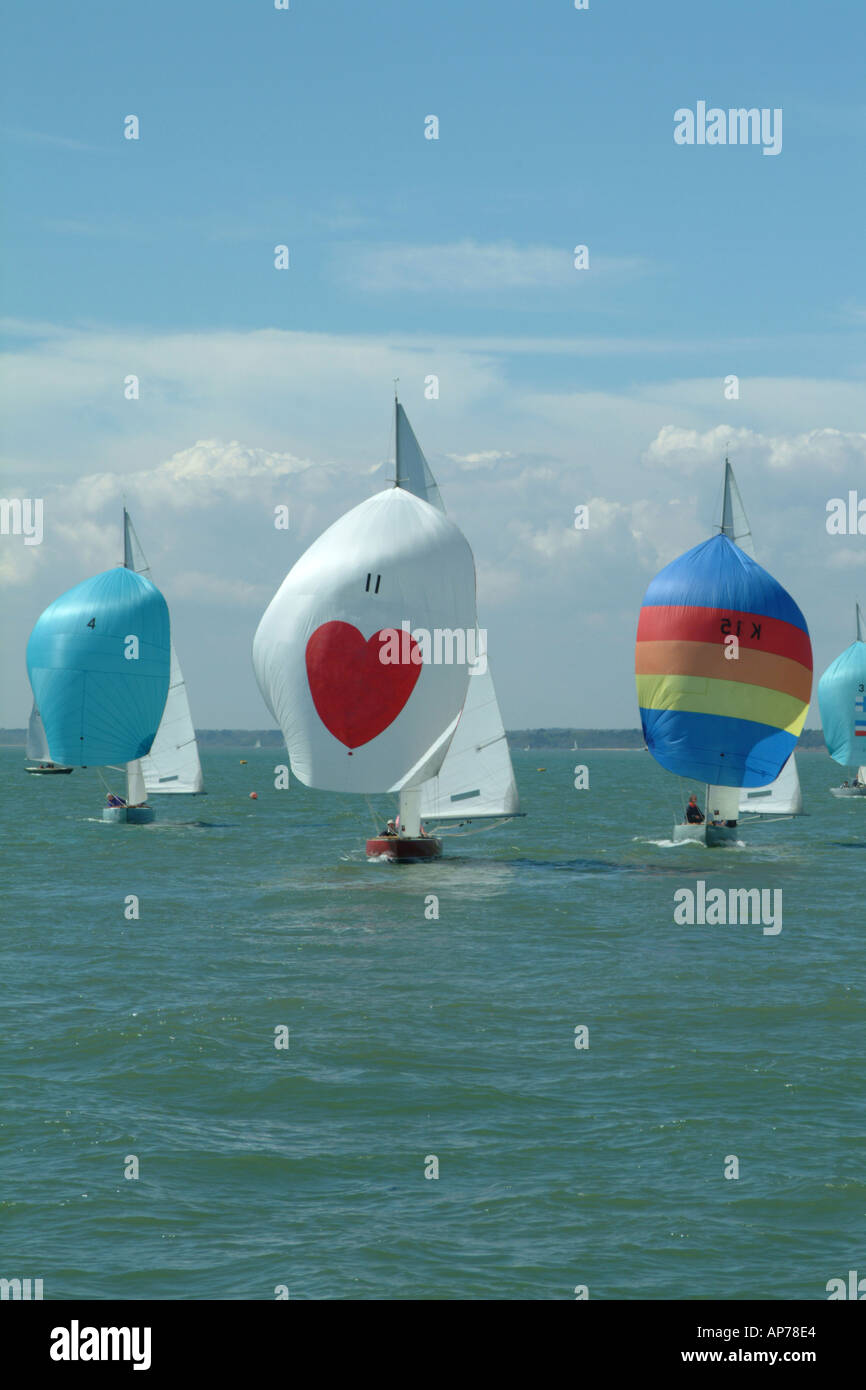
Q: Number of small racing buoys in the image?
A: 3